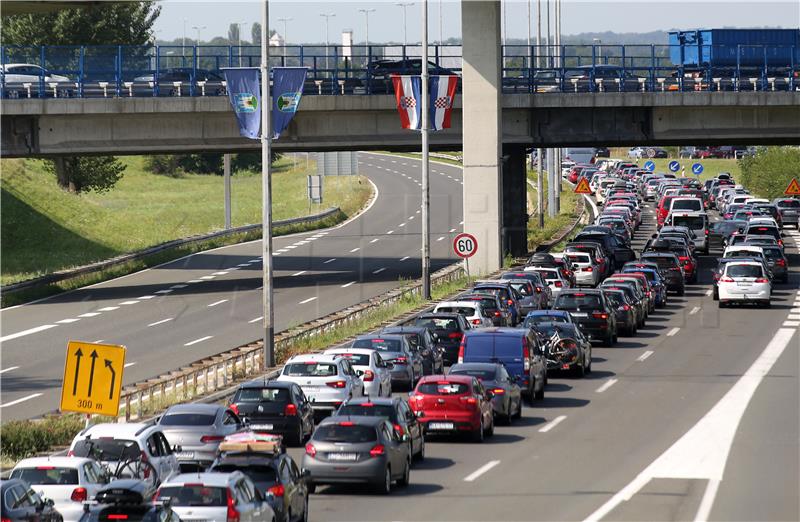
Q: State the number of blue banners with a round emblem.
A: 2